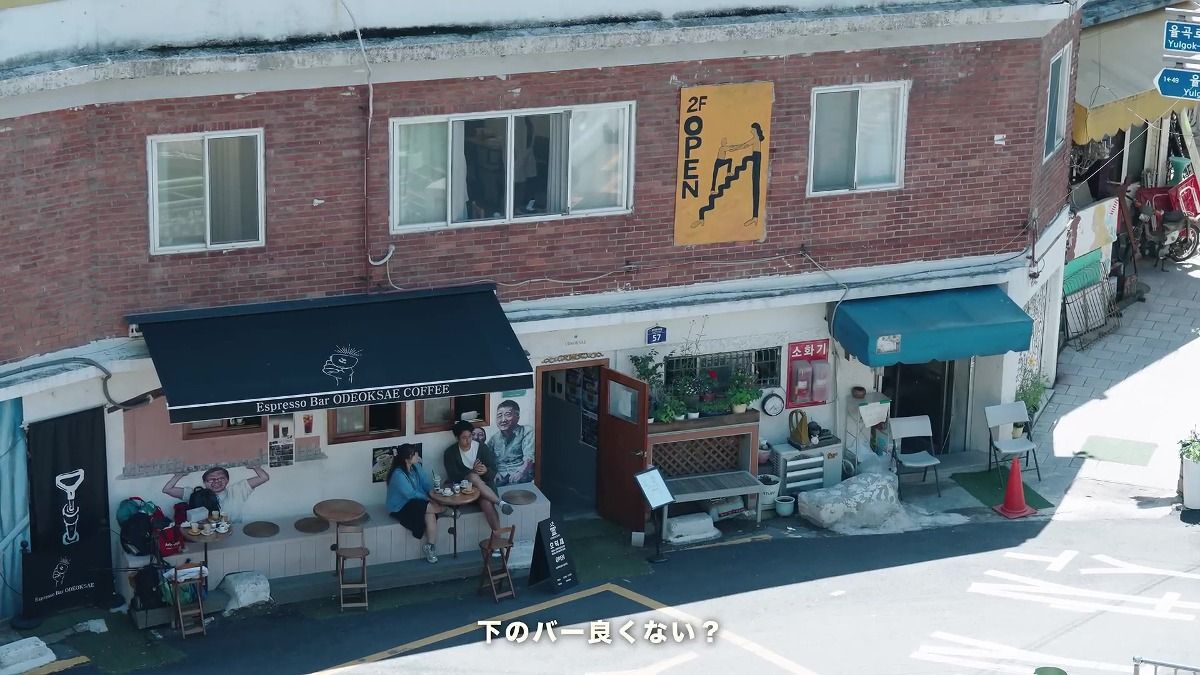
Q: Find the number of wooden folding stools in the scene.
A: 3